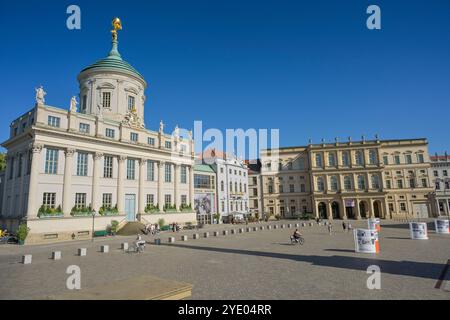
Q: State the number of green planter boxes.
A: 6